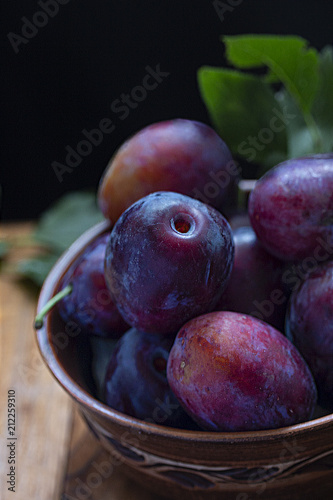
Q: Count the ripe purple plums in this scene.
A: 8